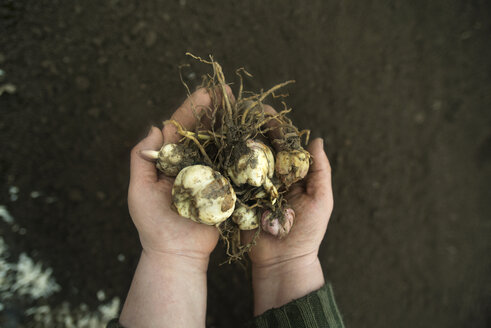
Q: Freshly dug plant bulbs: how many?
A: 6